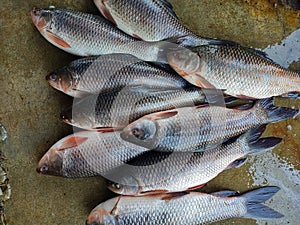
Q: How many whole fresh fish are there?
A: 9